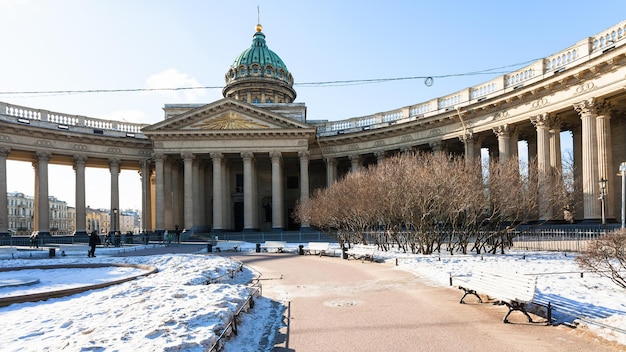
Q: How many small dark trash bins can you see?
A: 5